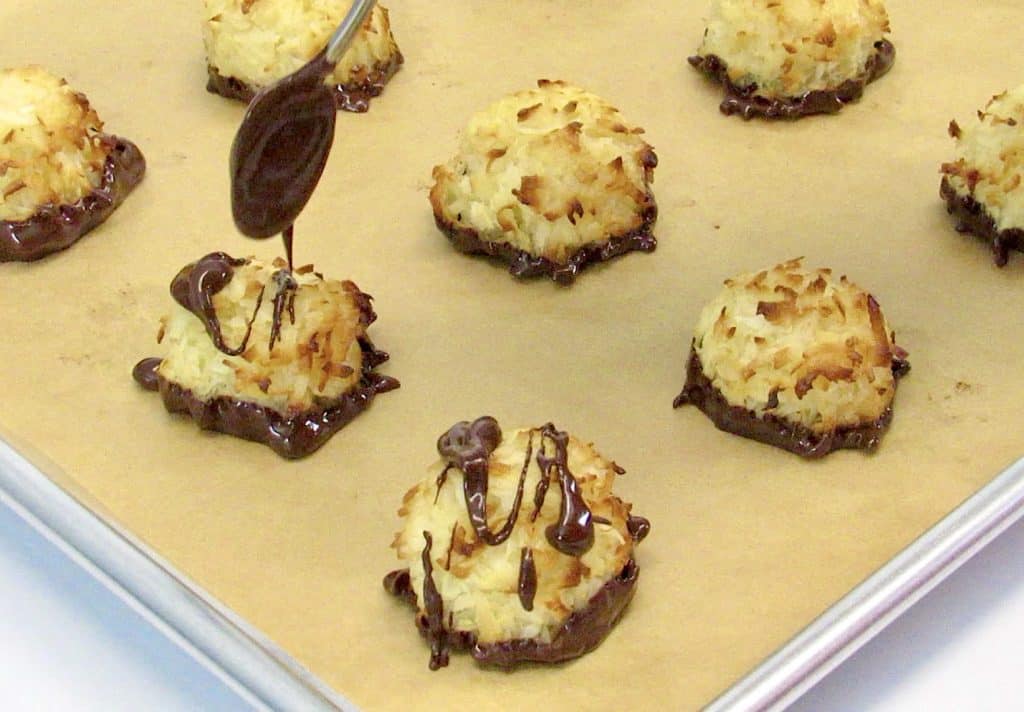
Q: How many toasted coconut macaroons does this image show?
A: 8